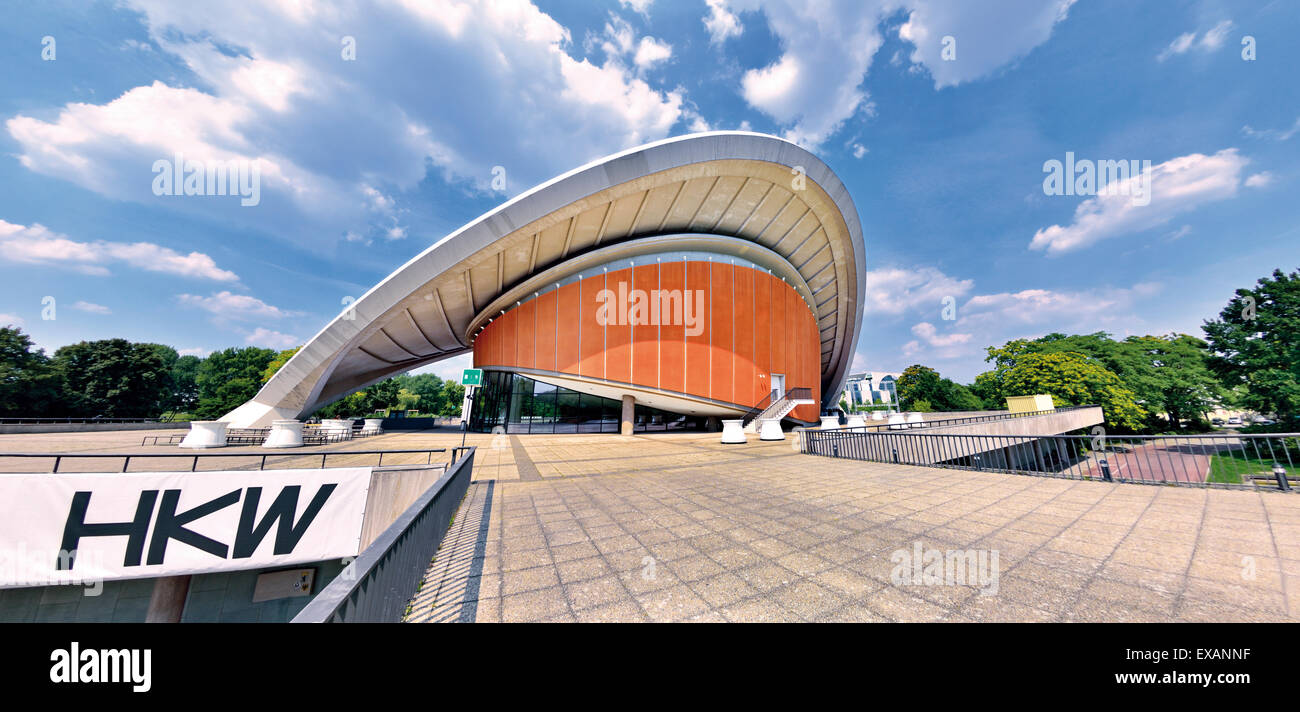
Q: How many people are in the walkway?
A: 0